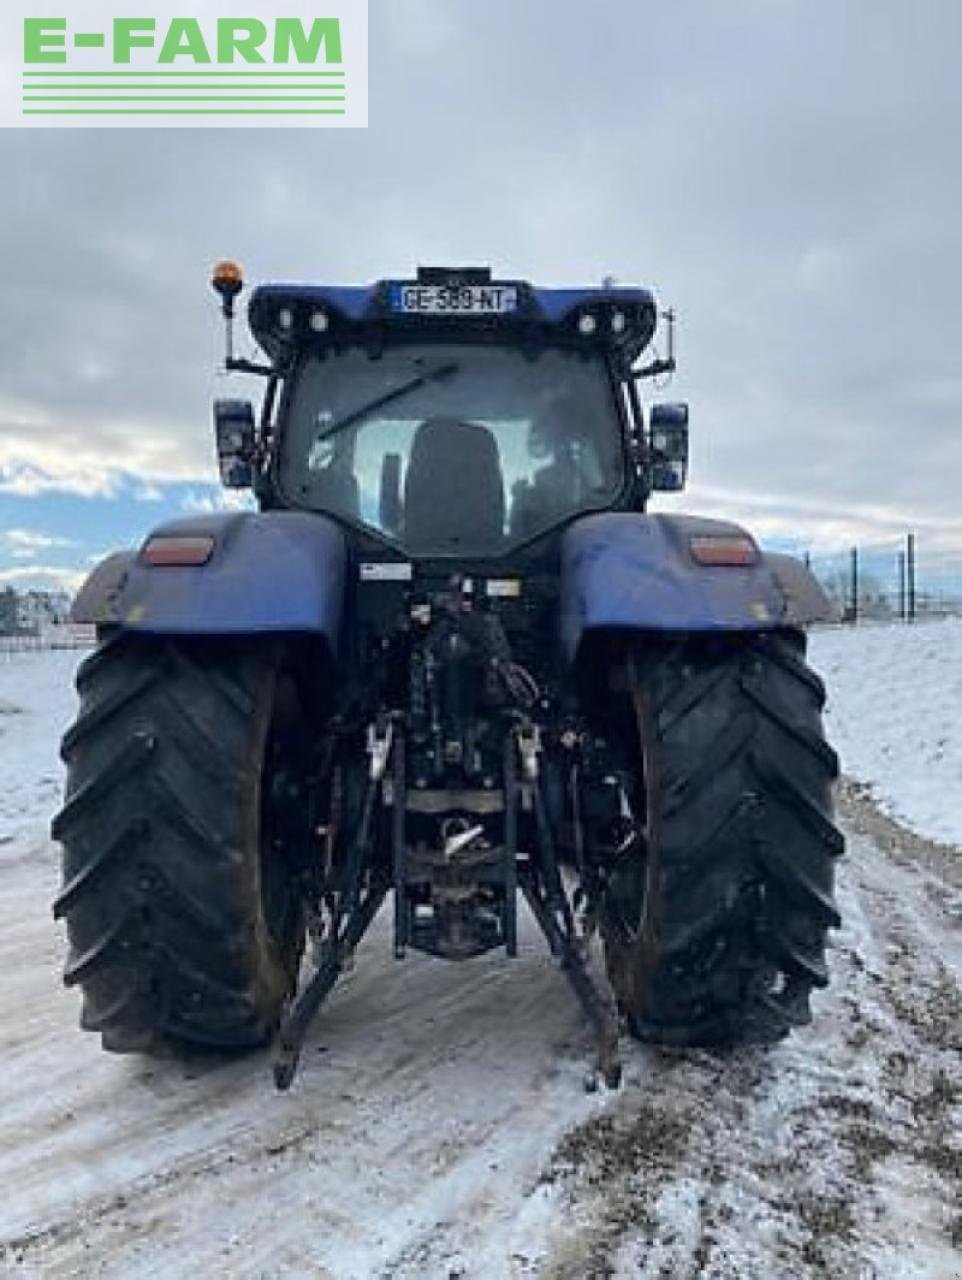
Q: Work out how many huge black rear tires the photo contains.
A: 2